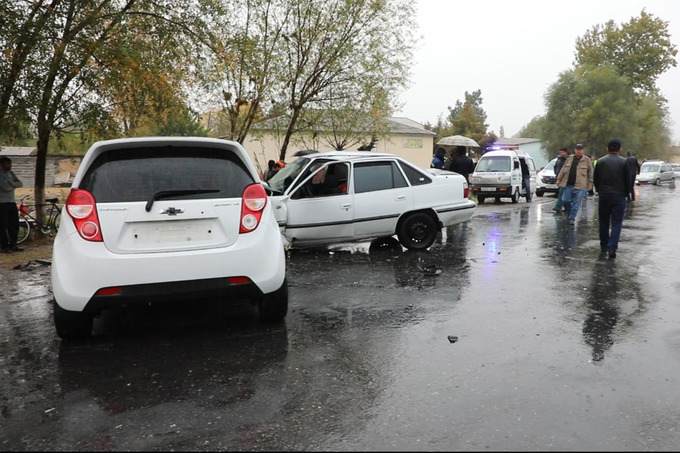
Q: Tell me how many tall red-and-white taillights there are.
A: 2